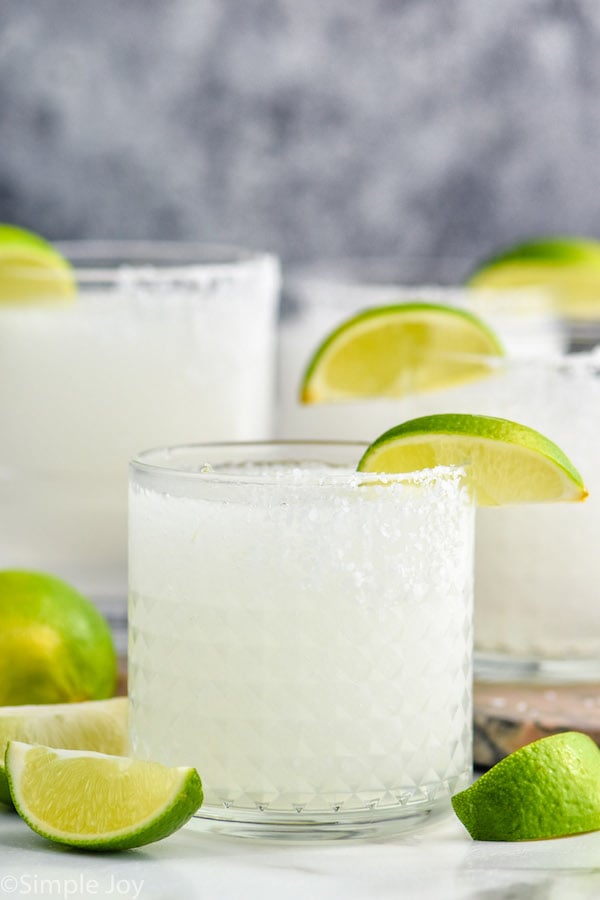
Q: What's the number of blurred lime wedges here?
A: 3